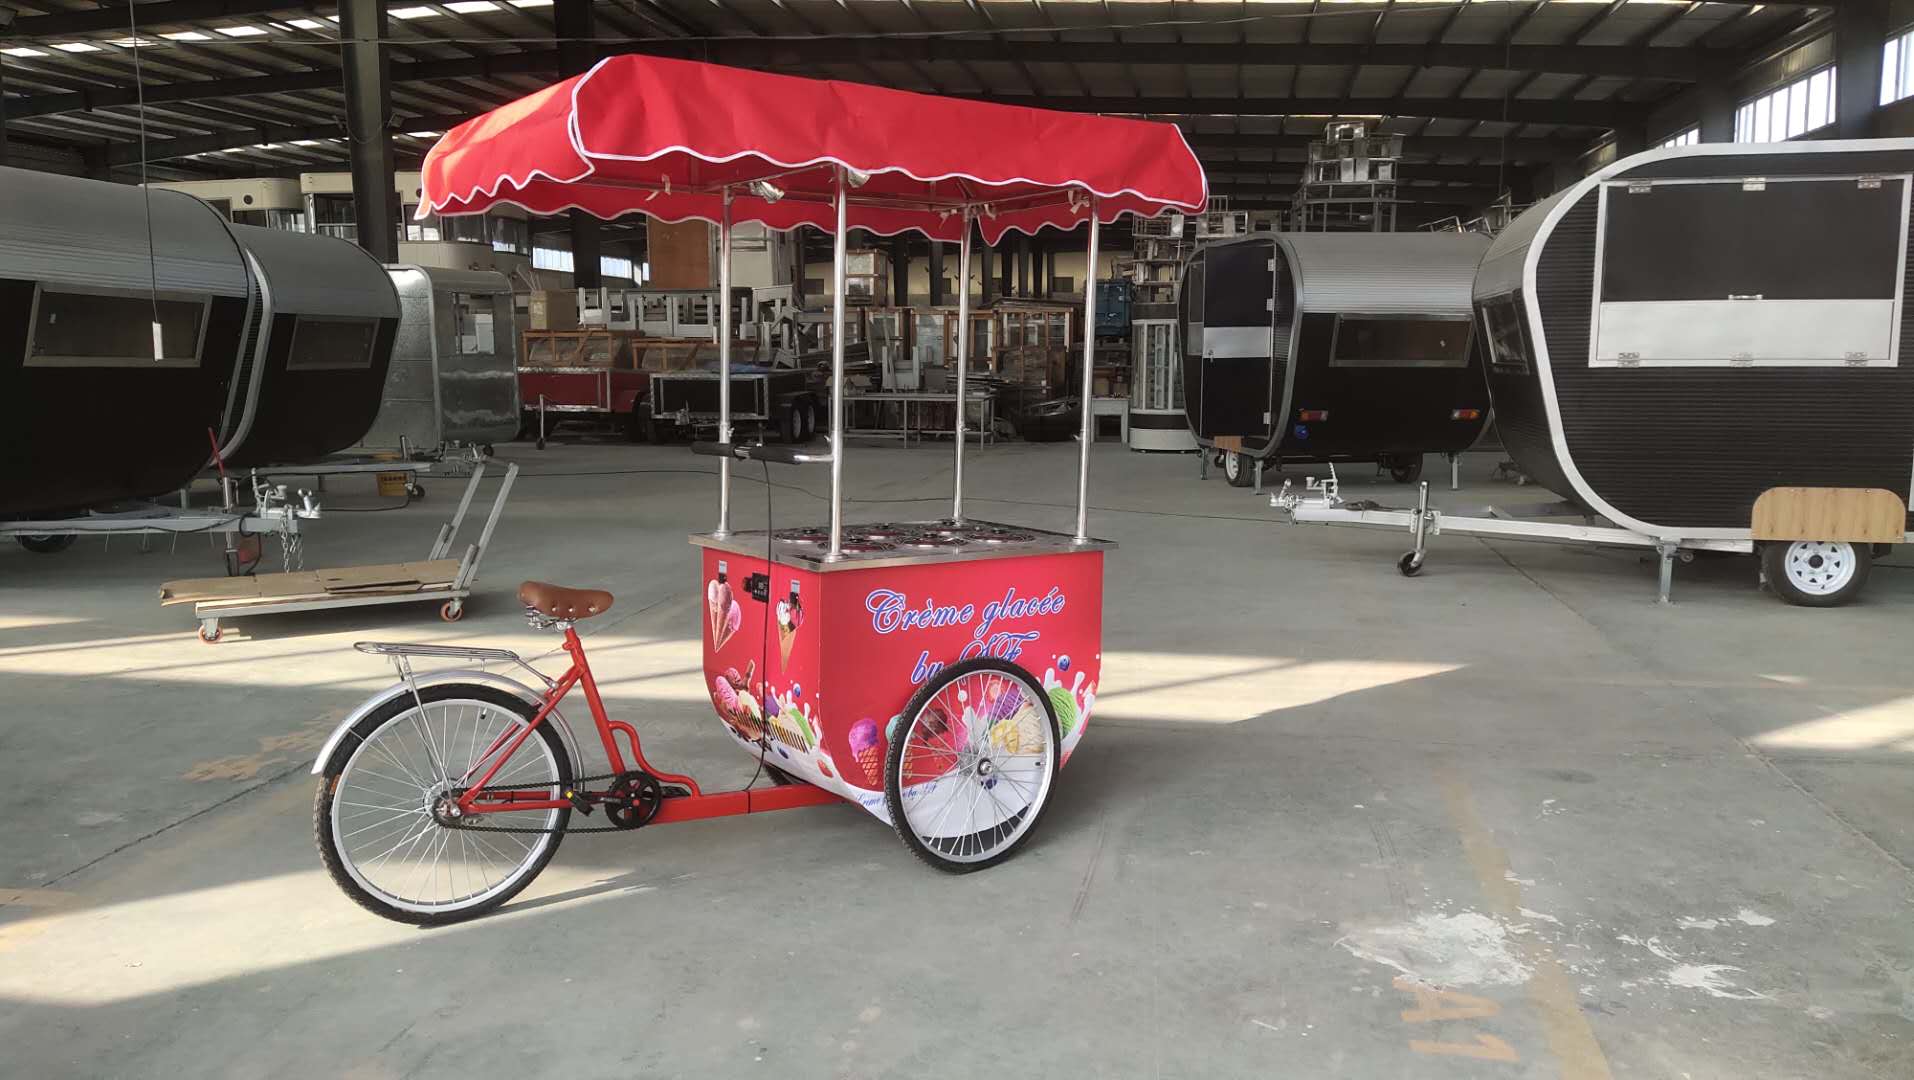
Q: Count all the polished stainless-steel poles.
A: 4